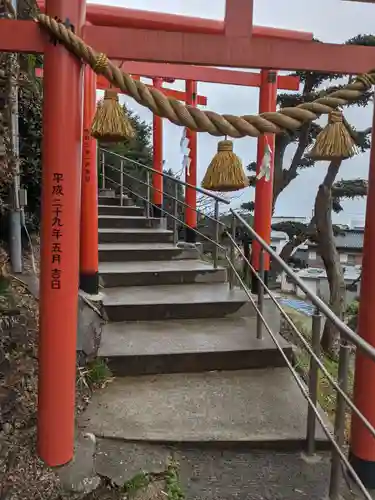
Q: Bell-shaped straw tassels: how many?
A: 3